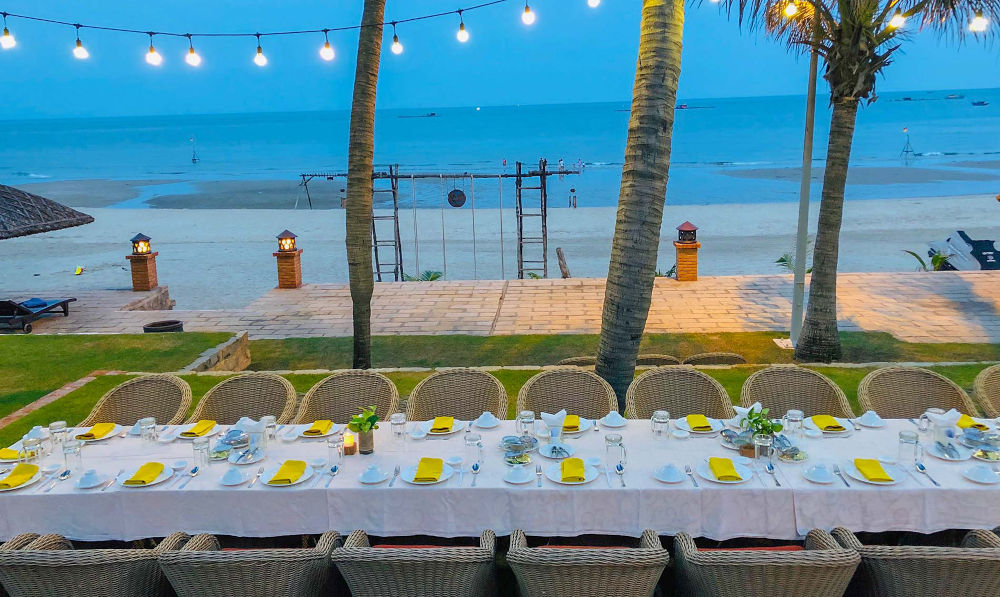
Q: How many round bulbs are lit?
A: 13